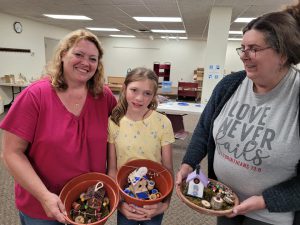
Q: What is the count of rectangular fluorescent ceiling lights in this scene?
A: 9